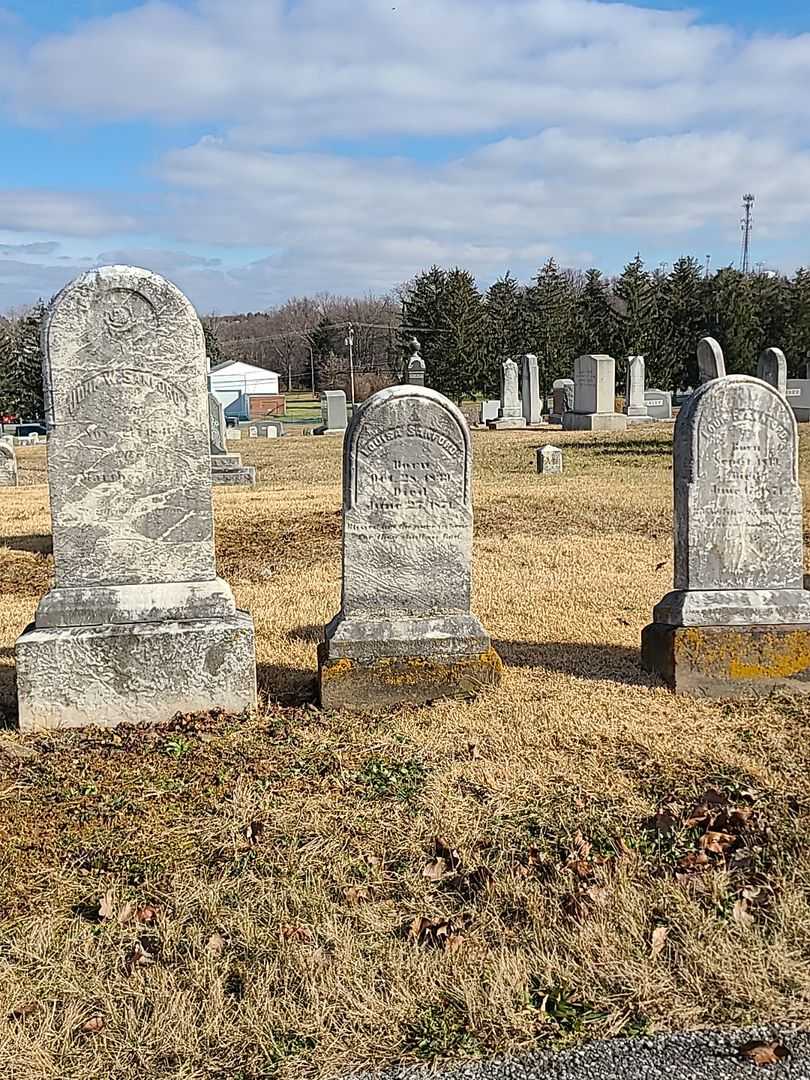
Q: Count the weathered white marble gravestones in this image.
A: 3